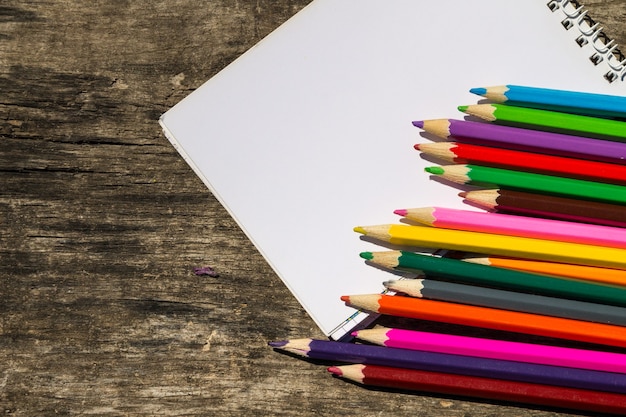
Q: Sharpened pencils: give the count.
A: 15